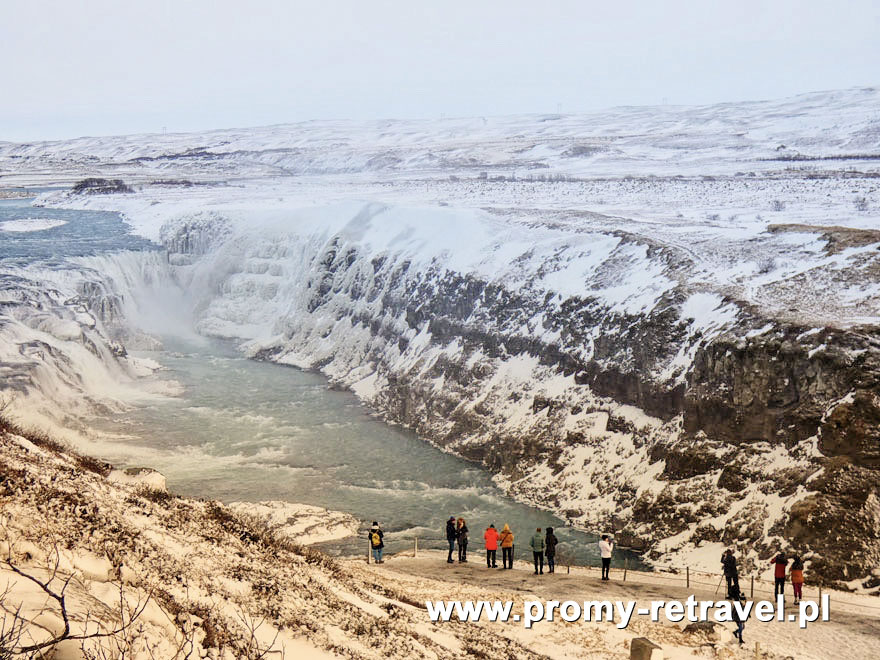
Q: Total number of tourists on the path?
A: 12